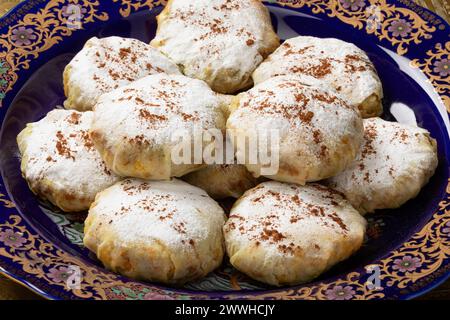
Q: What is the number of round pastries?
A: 10